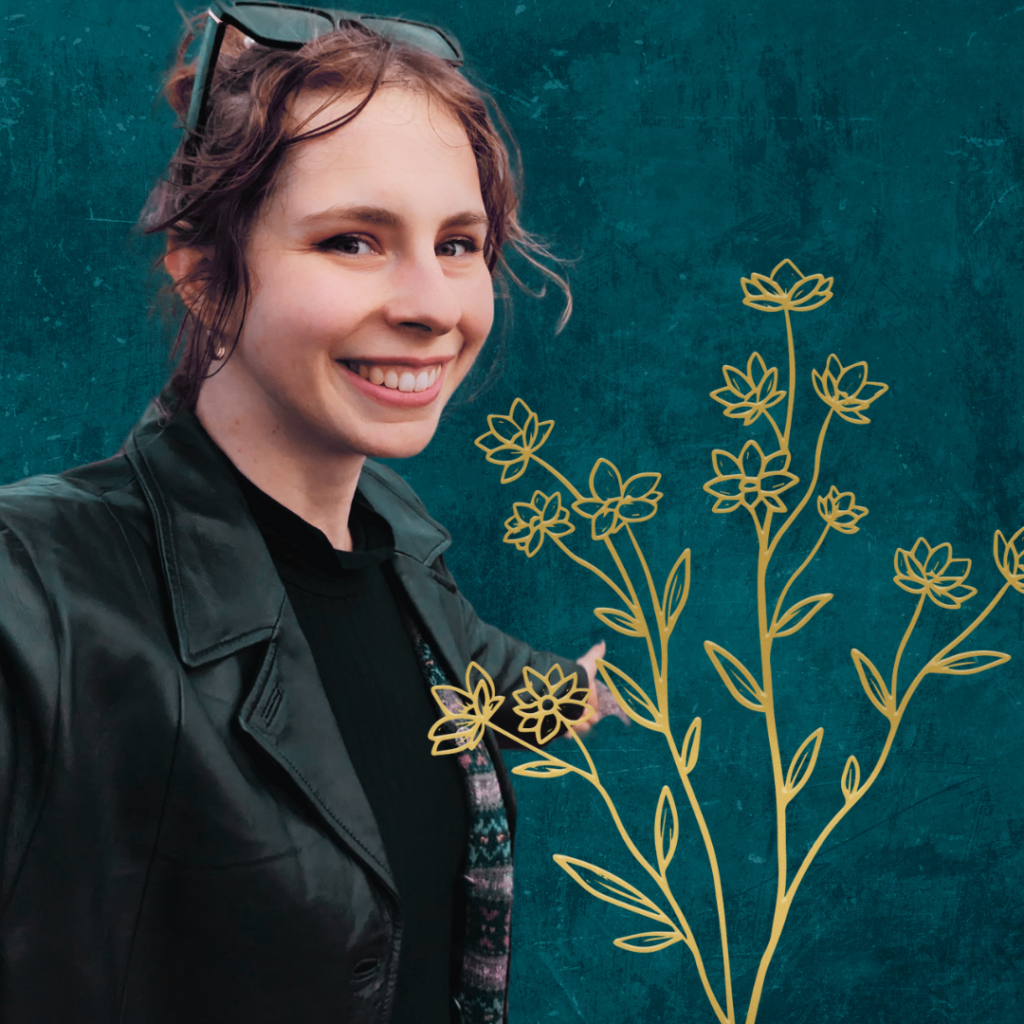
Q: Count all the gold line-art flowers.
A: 12